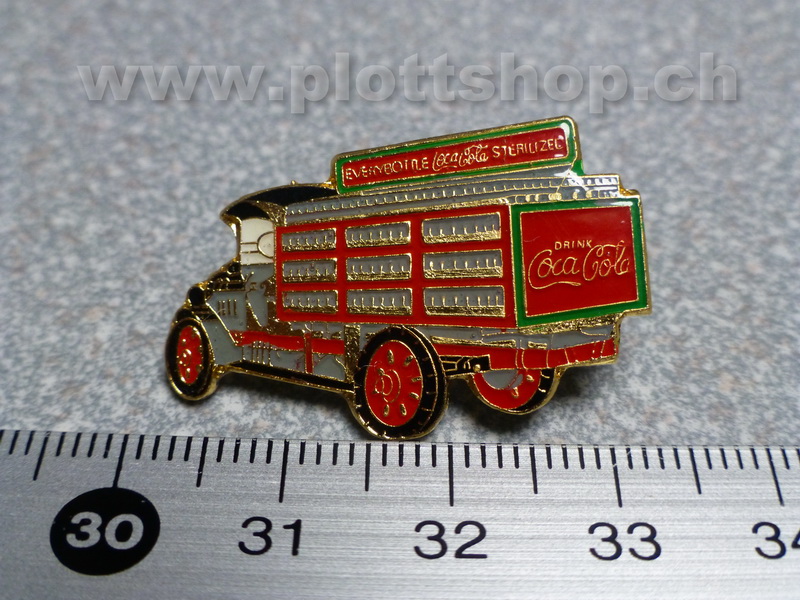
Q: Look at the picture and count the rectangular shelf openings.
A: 9